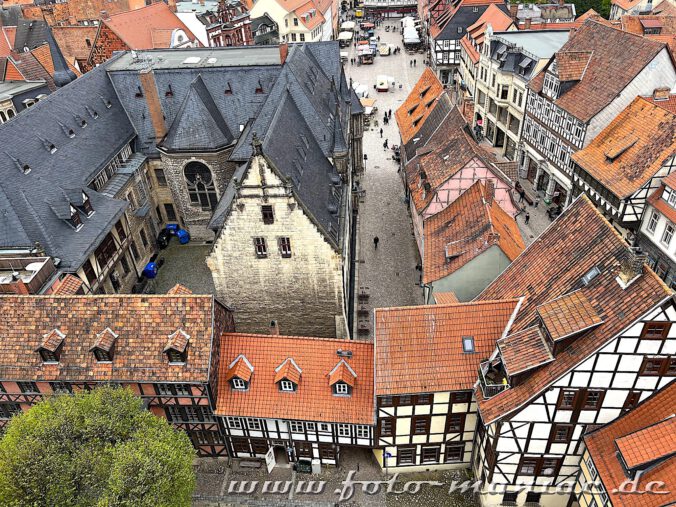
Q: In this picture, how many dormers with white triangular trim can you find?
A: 6